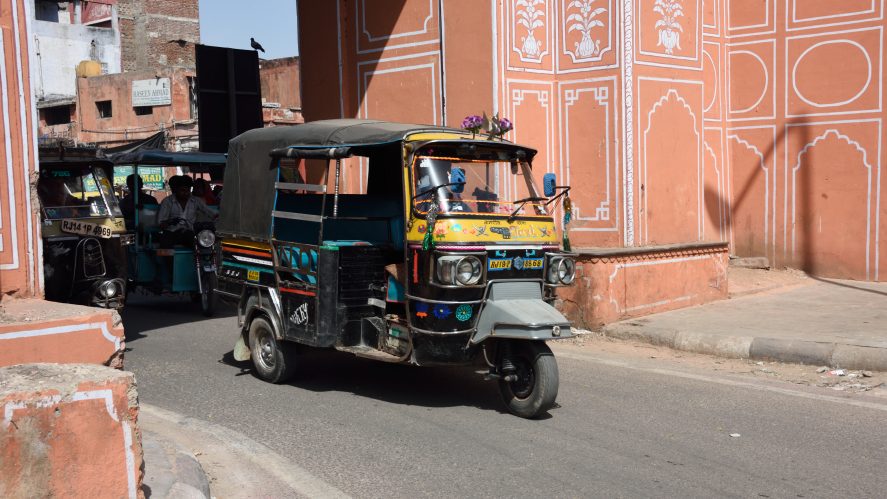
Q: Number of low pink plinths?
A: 3